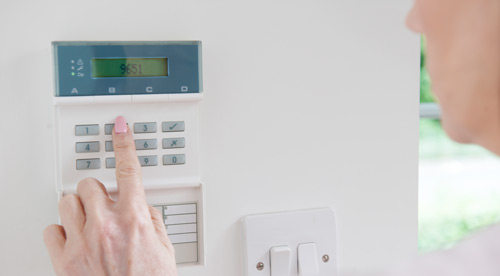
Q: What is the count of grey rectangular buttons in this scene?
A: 12